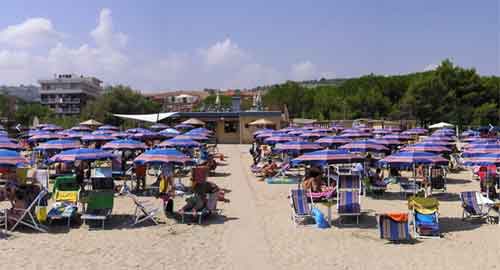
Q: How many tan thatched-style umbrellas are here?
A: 3